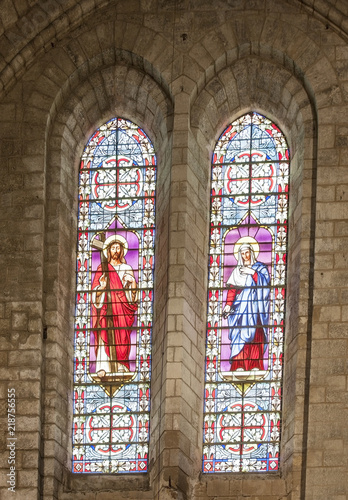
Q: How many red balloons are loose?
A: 0